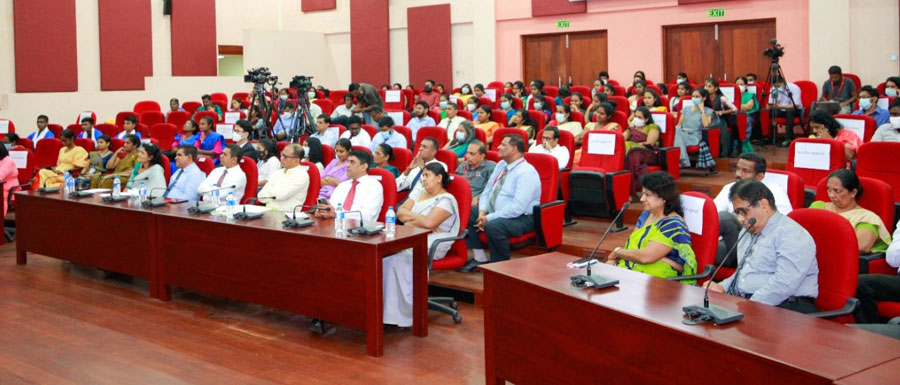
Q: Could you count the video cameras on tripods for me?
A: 3